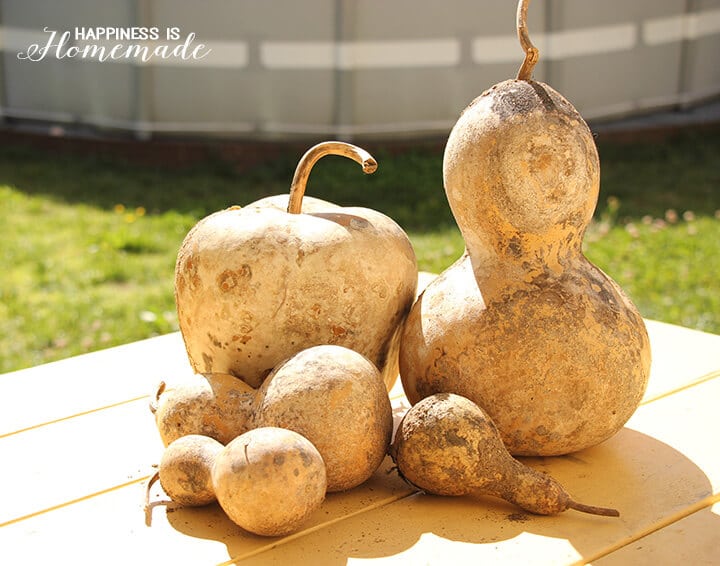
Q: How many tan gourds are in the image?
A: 5